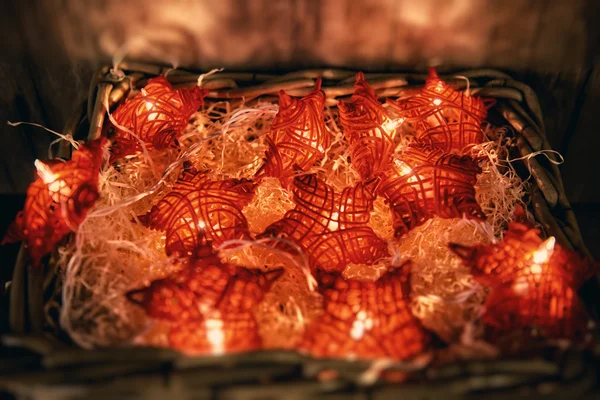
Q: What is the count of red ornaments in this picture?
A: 11